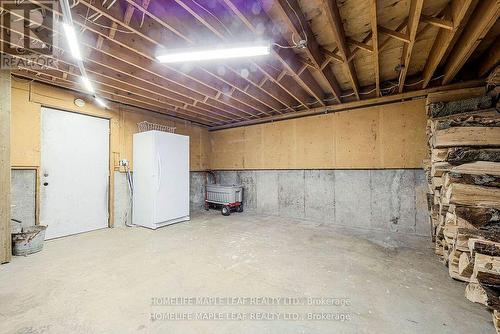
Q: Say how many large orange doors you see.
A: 0